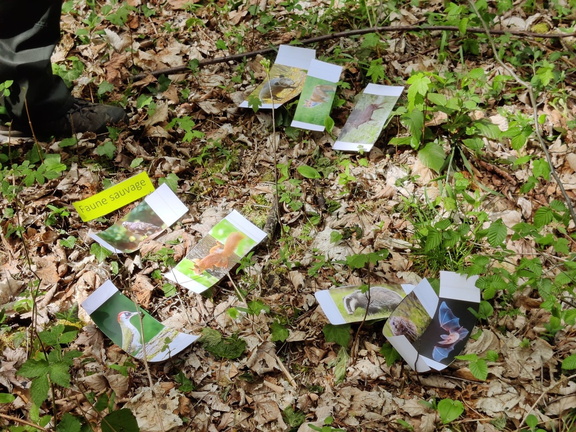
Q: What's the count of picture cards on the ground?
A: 9